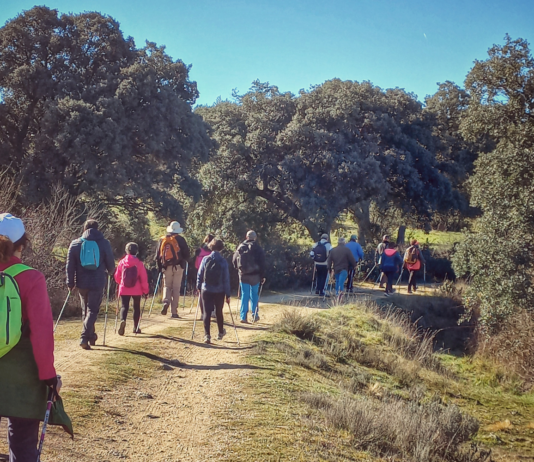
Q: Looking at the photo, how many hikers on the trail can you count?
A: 13